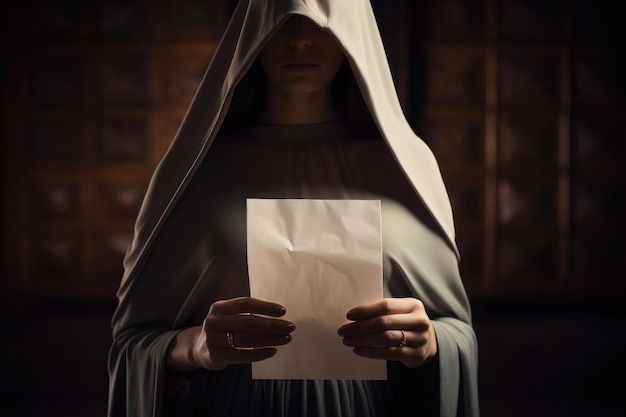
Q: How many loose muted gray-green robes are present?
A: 1